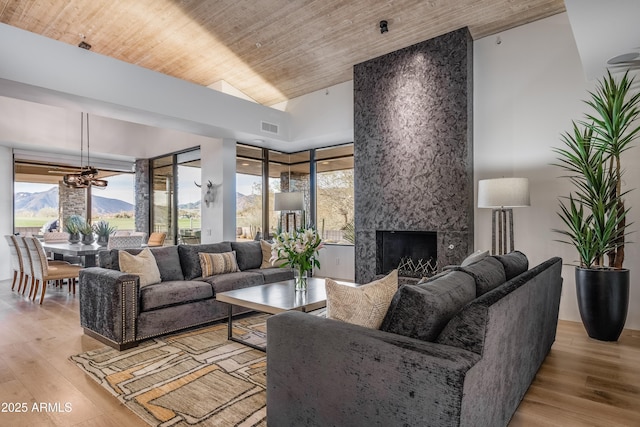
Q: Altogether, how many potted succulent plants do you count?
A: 3